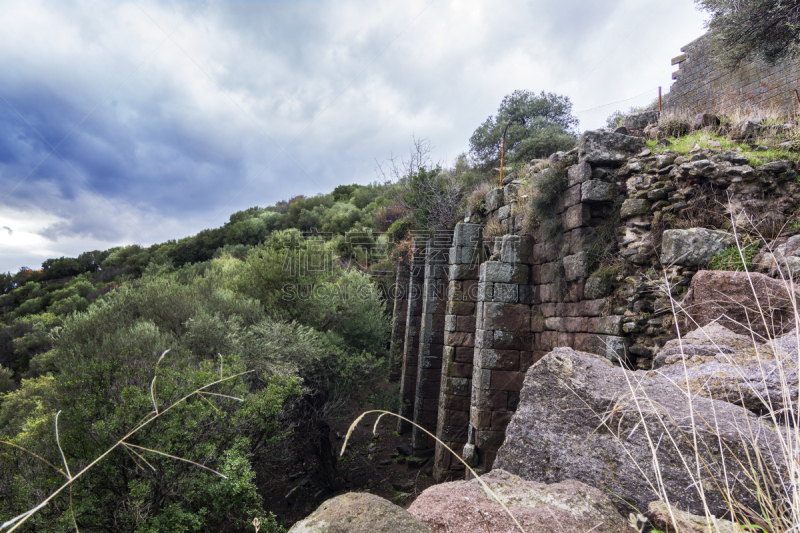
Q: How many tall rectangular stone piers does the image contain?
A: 5